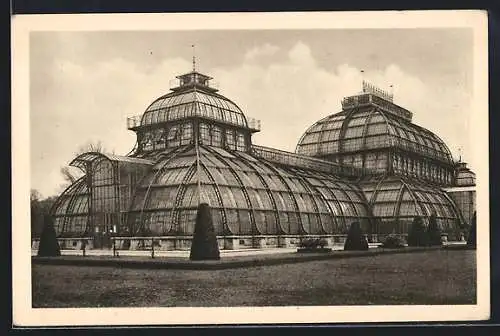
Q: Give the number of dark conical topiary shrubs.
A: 6